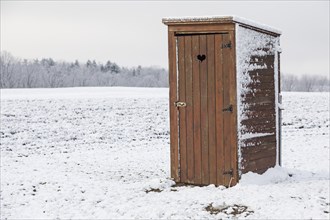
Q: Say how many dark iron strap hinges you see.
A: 3